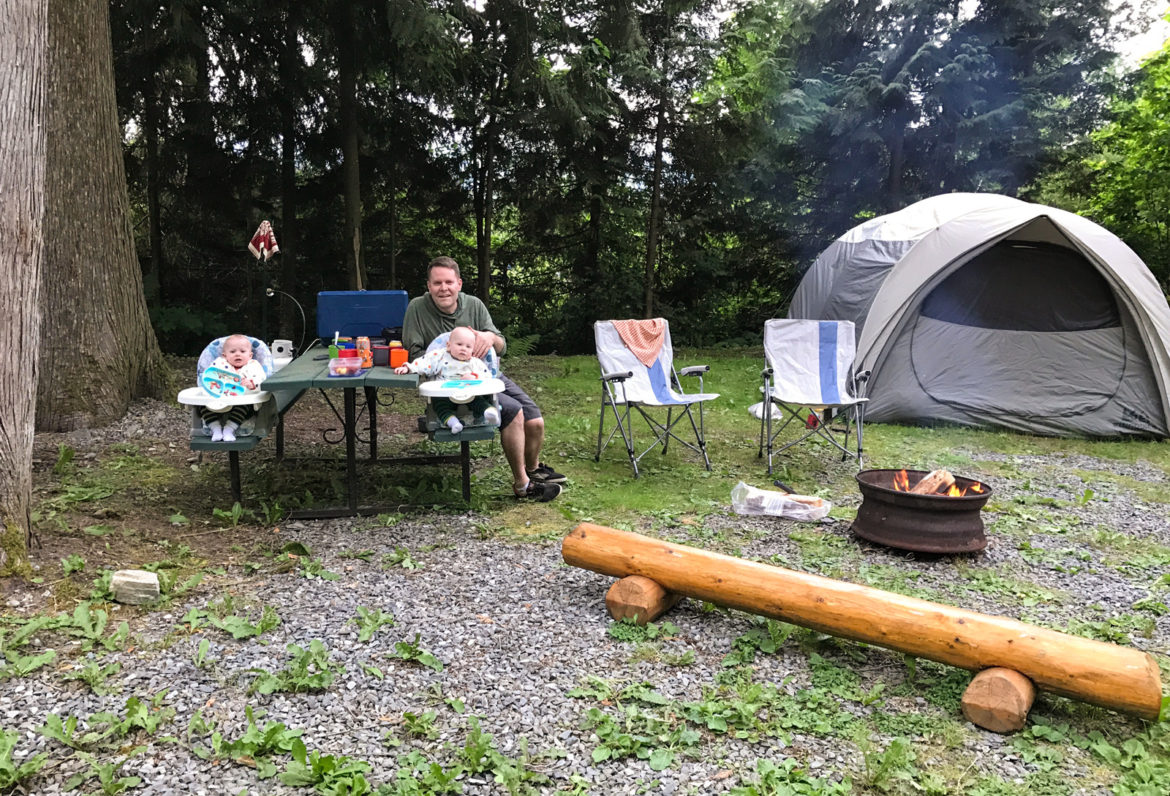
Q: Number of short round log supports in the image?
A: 2